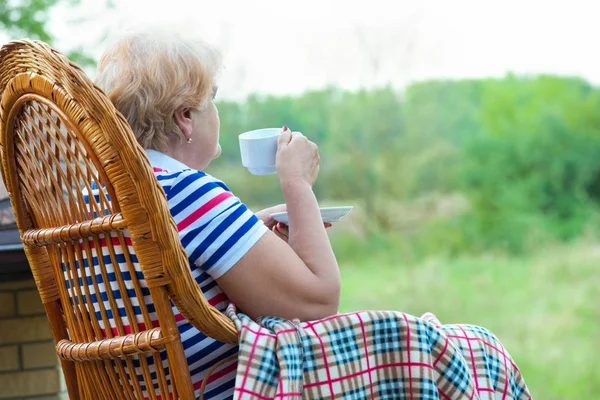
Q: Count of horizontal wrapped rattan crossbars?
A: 2